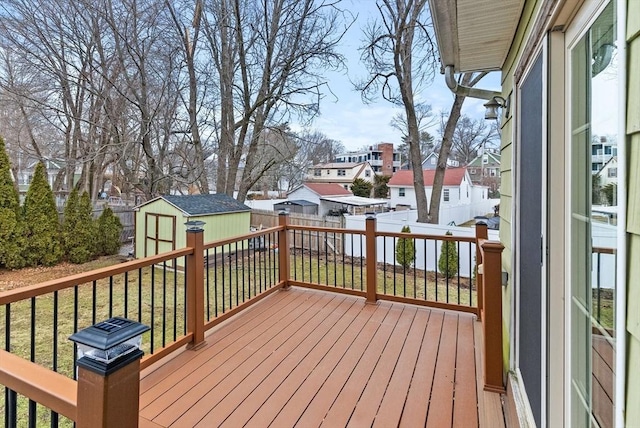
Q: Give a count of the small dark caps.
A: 5